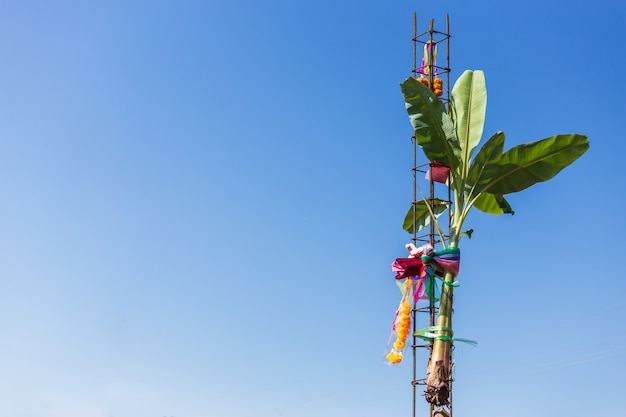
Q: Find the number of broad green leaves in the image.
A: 6